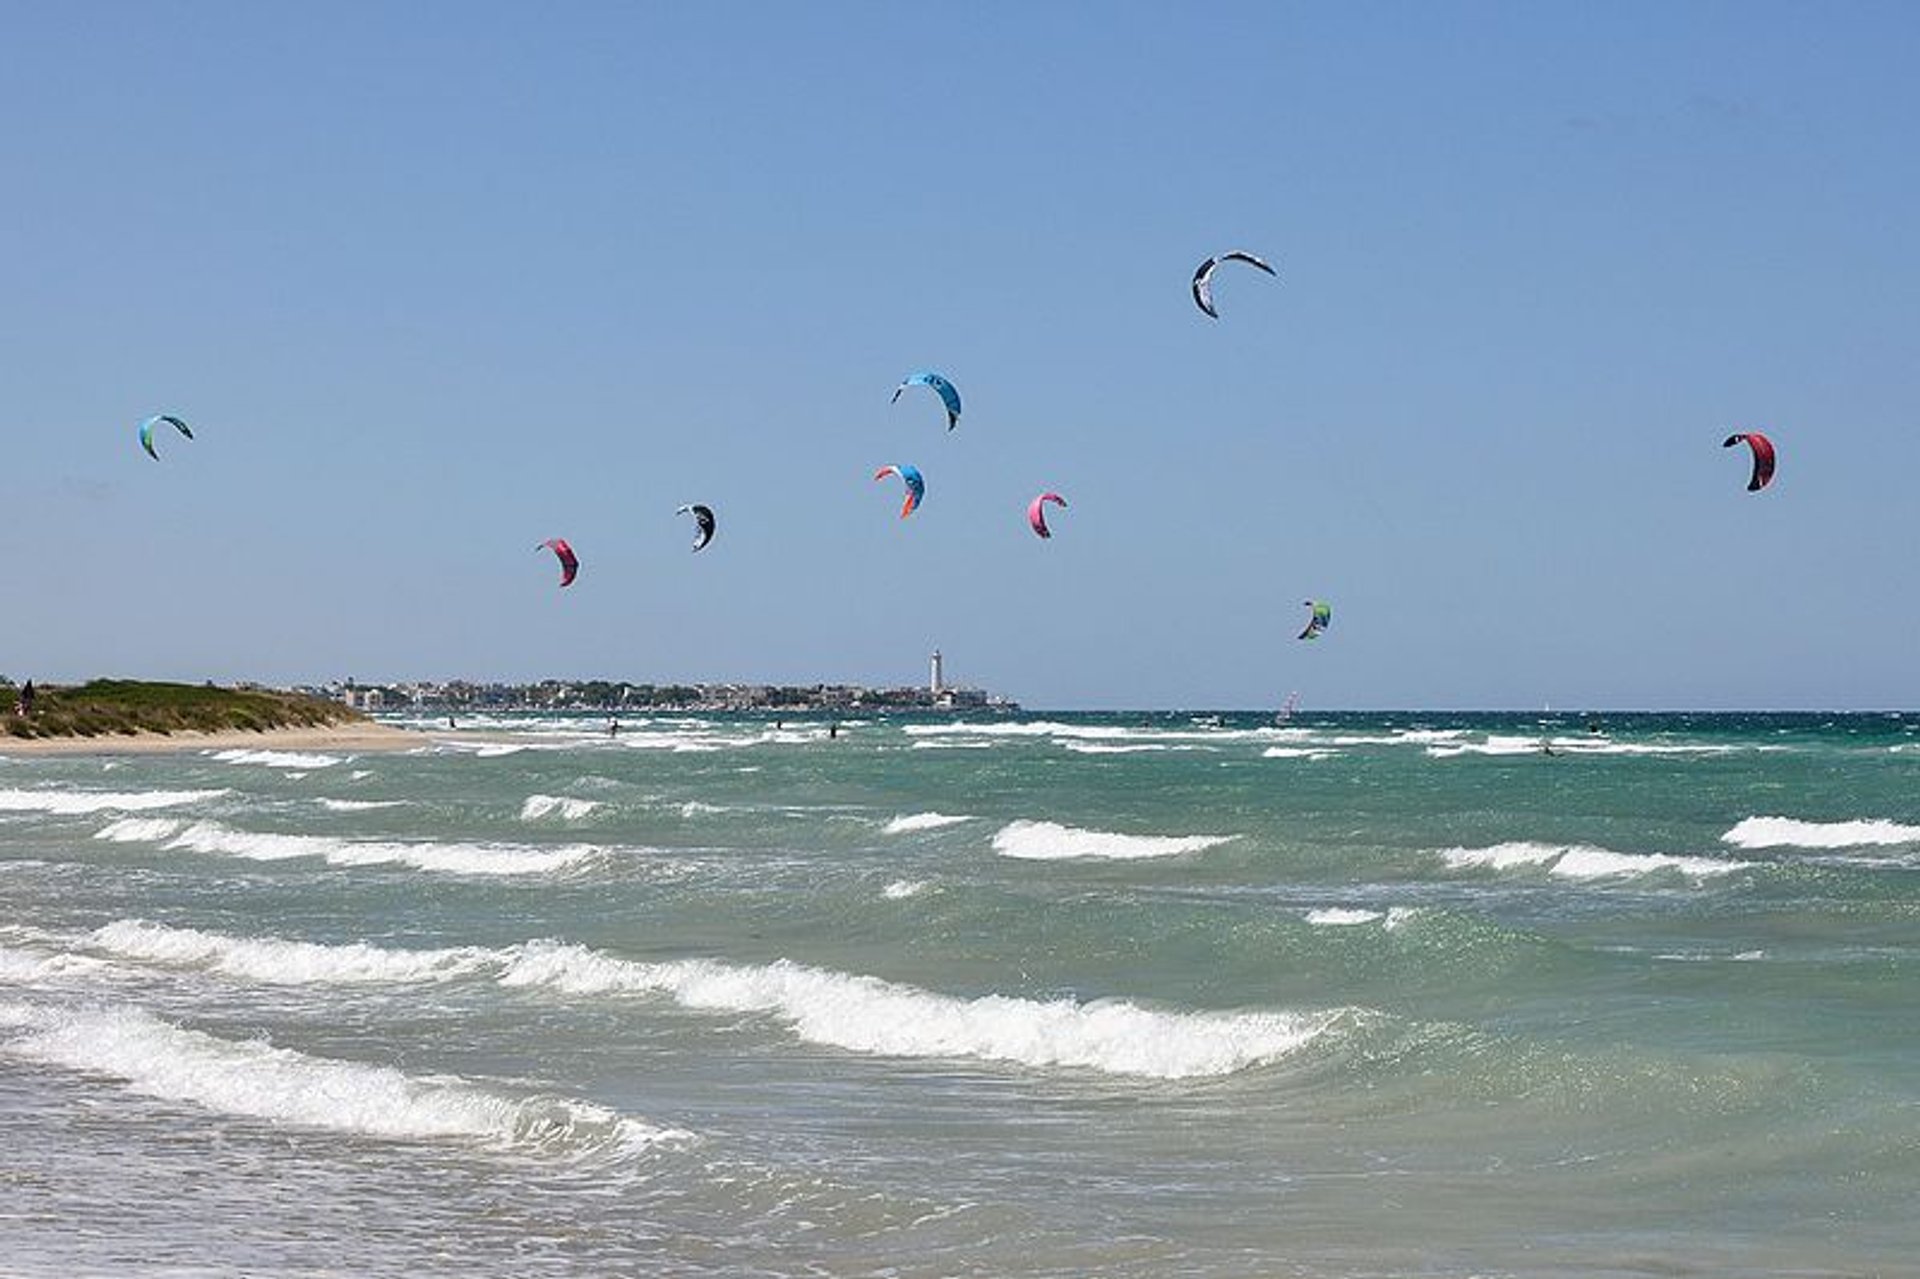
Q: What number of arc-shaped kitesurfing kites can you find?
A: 9